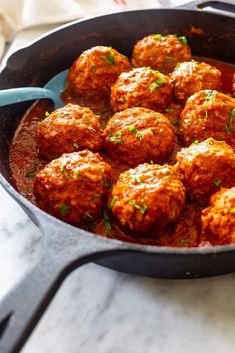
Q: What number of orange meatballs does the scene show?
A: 11